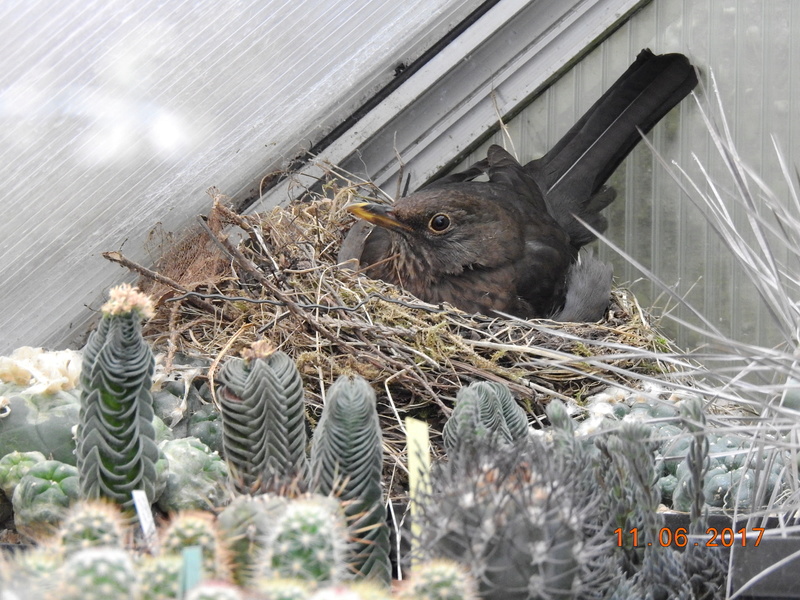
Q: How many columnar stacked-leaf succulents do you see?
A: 4